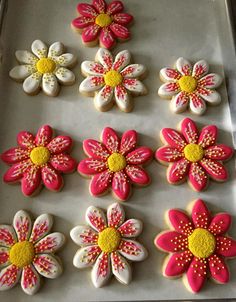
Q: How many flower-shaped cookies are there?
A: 10